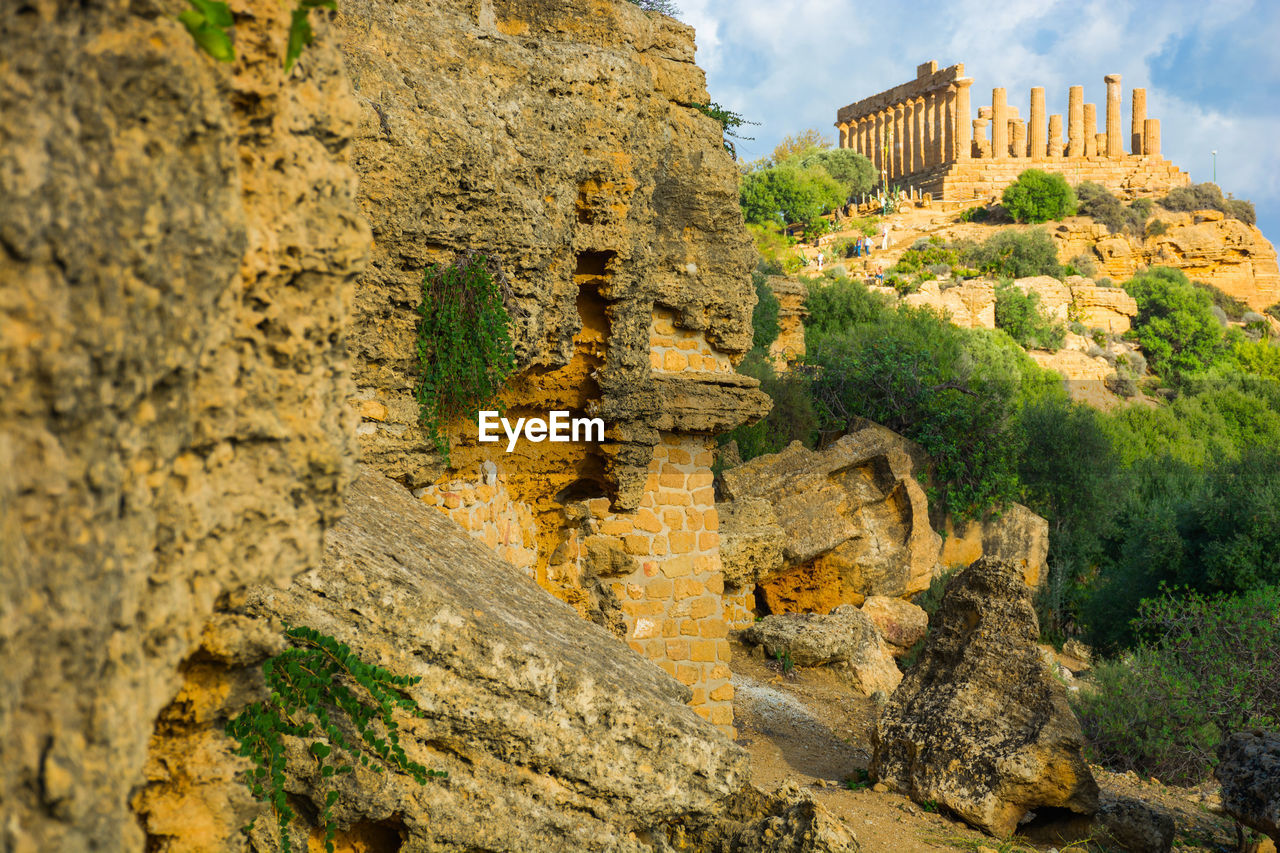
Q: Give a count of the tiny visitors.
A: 5